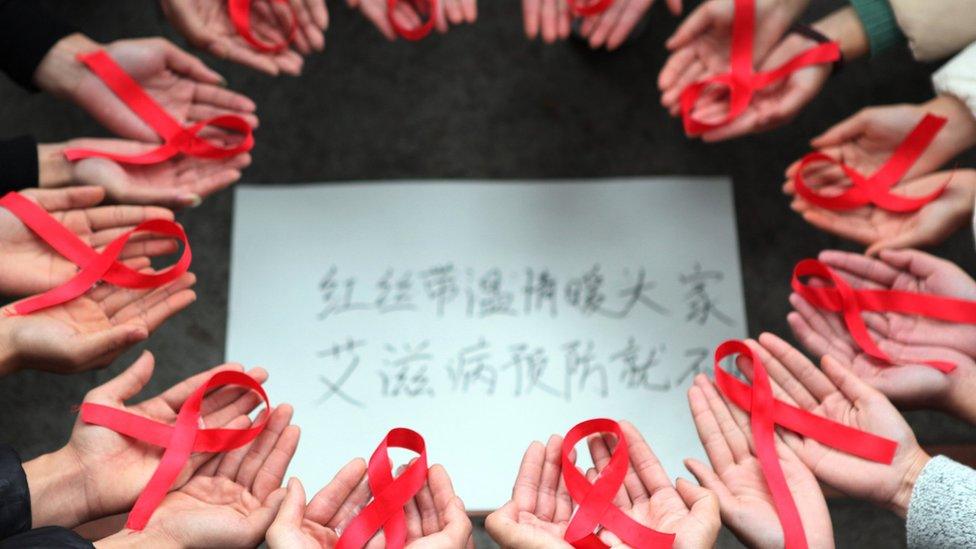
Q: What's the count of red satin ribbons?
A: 12